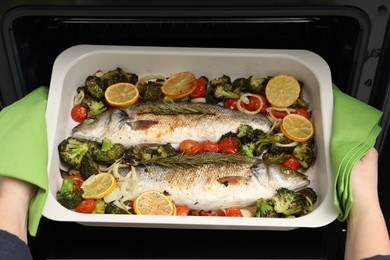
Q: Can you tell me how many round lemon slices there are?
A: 6